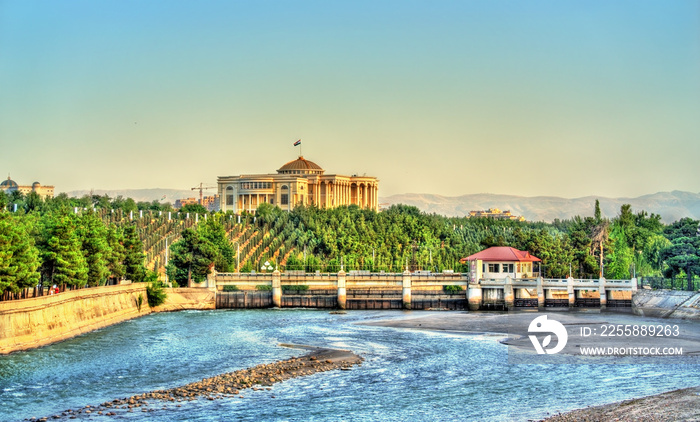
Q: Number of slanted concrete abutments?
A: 2